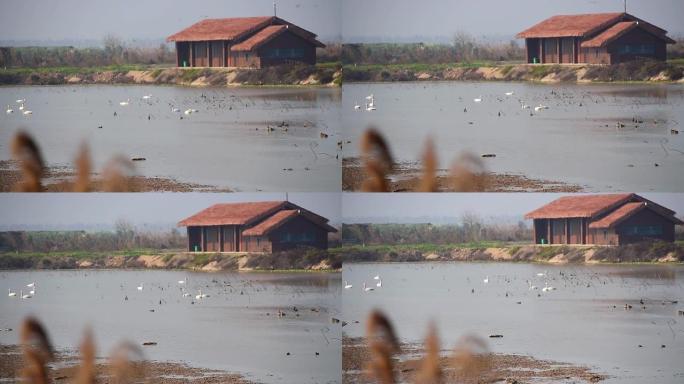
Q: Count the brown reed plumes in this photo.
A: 12